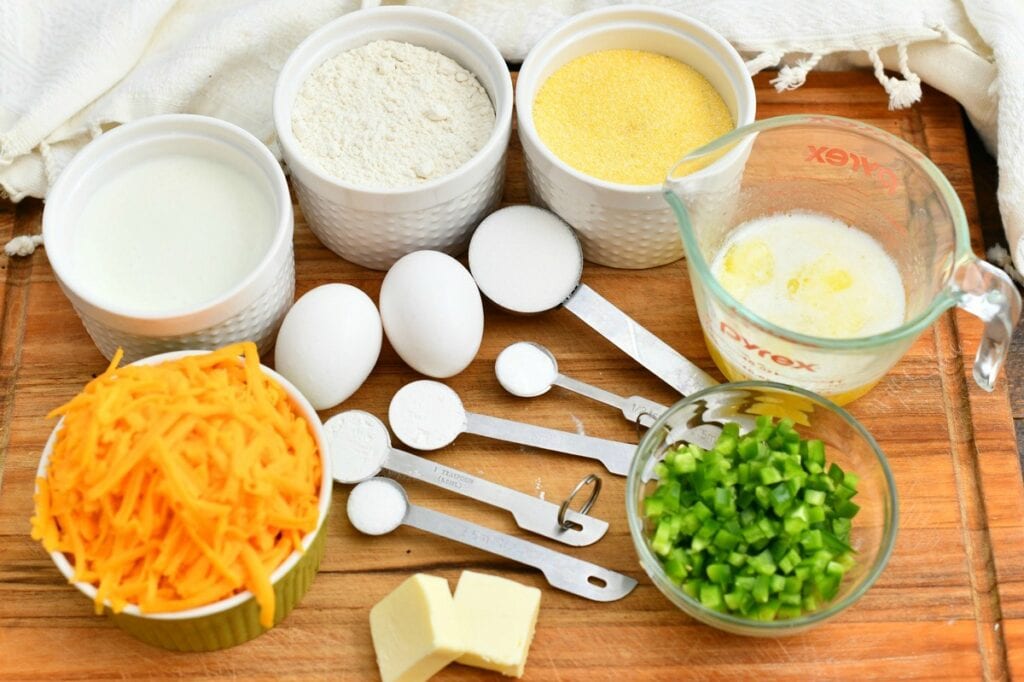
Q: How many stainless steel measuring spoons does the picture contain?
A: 5